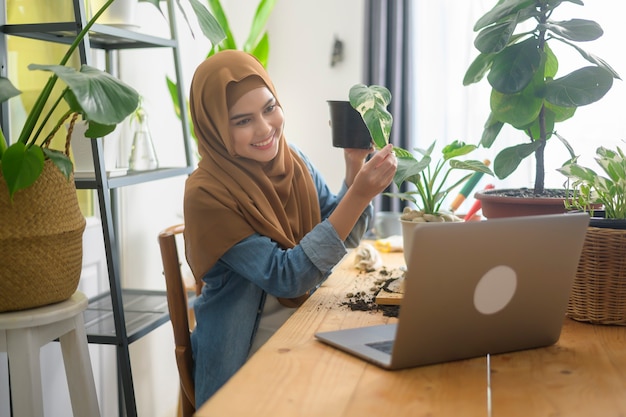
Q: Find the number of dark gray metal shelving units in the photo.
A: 1